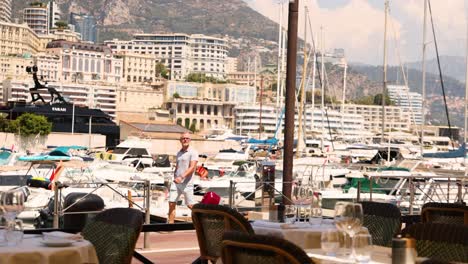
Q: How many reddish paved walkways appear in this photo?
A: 1